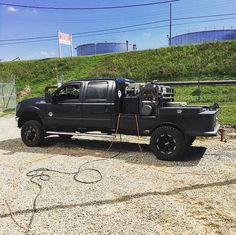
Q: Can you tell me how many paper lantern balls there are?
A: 0